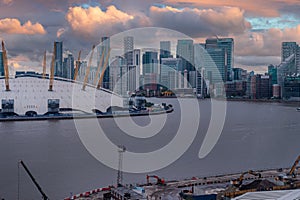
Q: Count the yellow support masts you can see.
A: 7